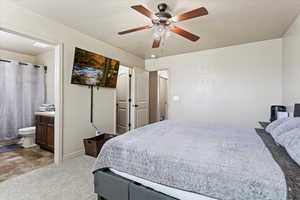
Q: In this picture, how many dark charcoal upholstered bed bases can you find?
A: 1